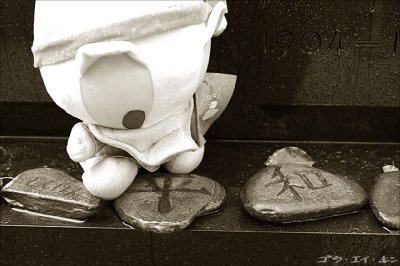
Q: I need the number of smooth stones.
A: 4